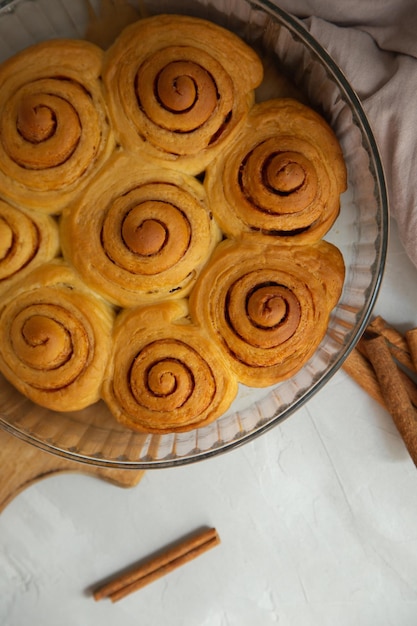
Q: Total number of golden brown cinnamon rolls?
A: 8